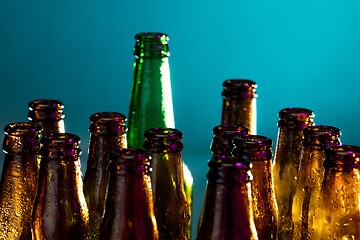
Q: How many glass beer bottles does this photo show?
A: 14